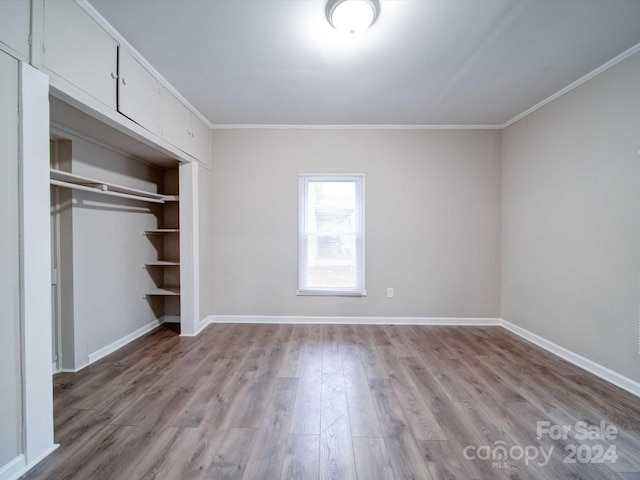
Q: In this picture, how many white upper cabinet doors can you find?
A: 5